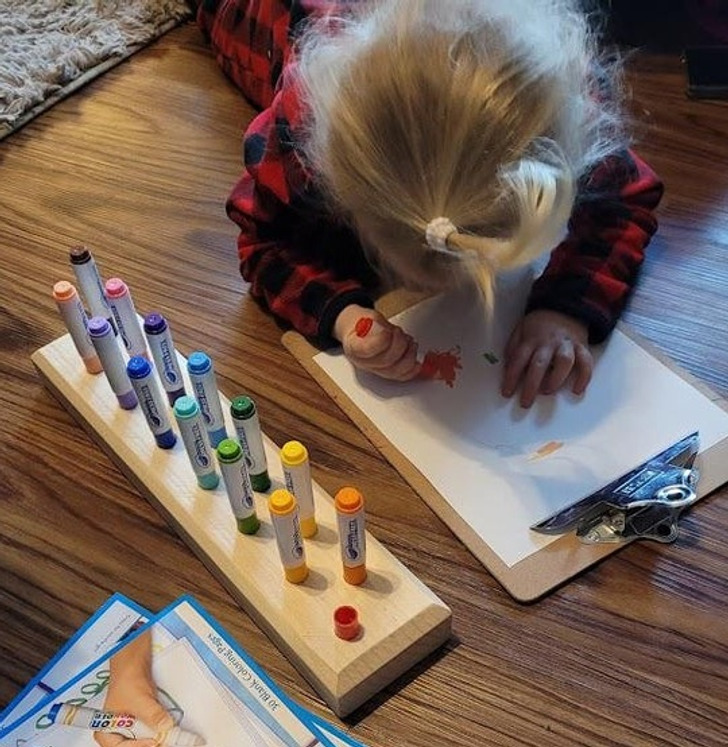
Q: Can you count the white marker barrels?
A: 13